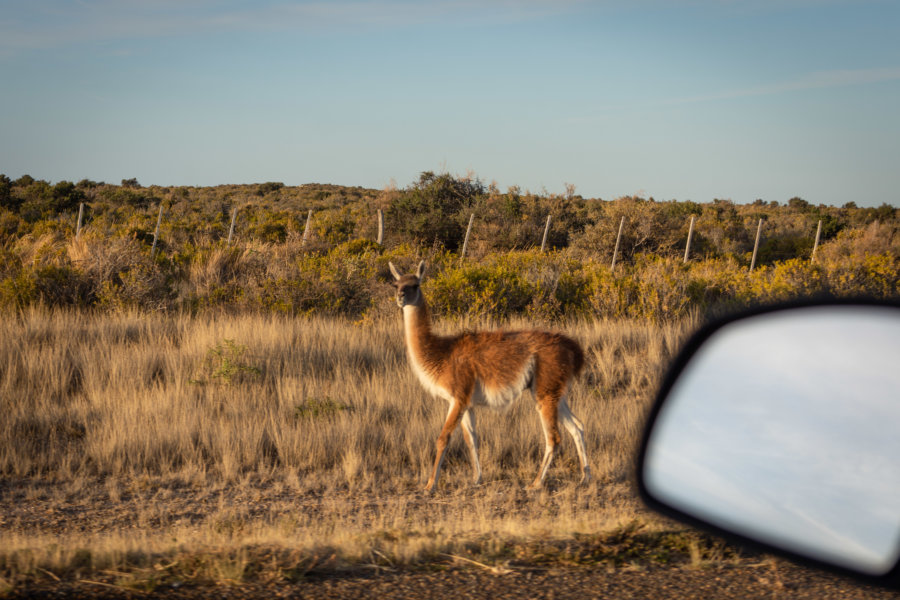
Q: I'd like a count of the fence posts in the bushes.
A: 11